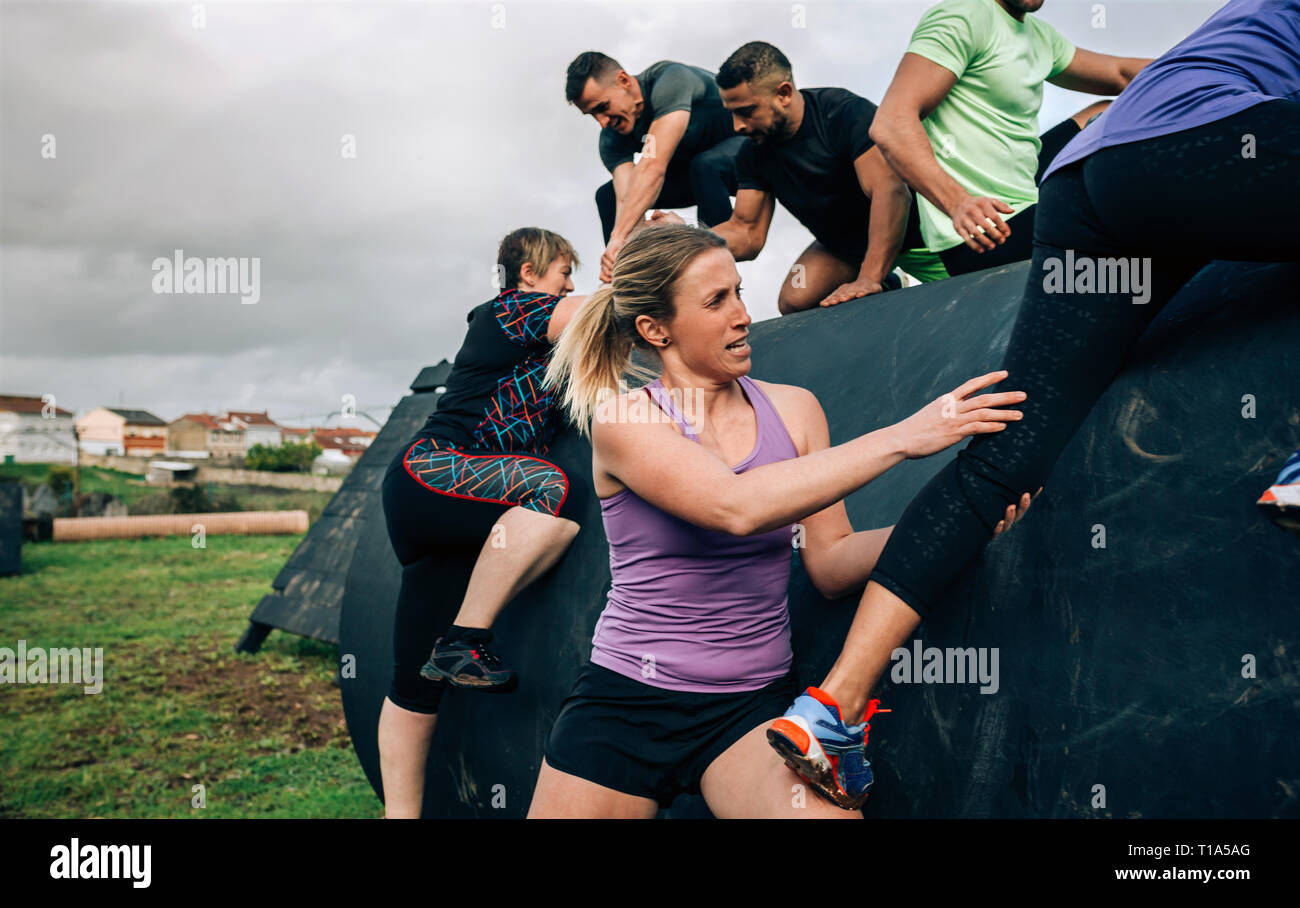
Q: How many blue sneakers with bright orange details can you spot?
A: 2